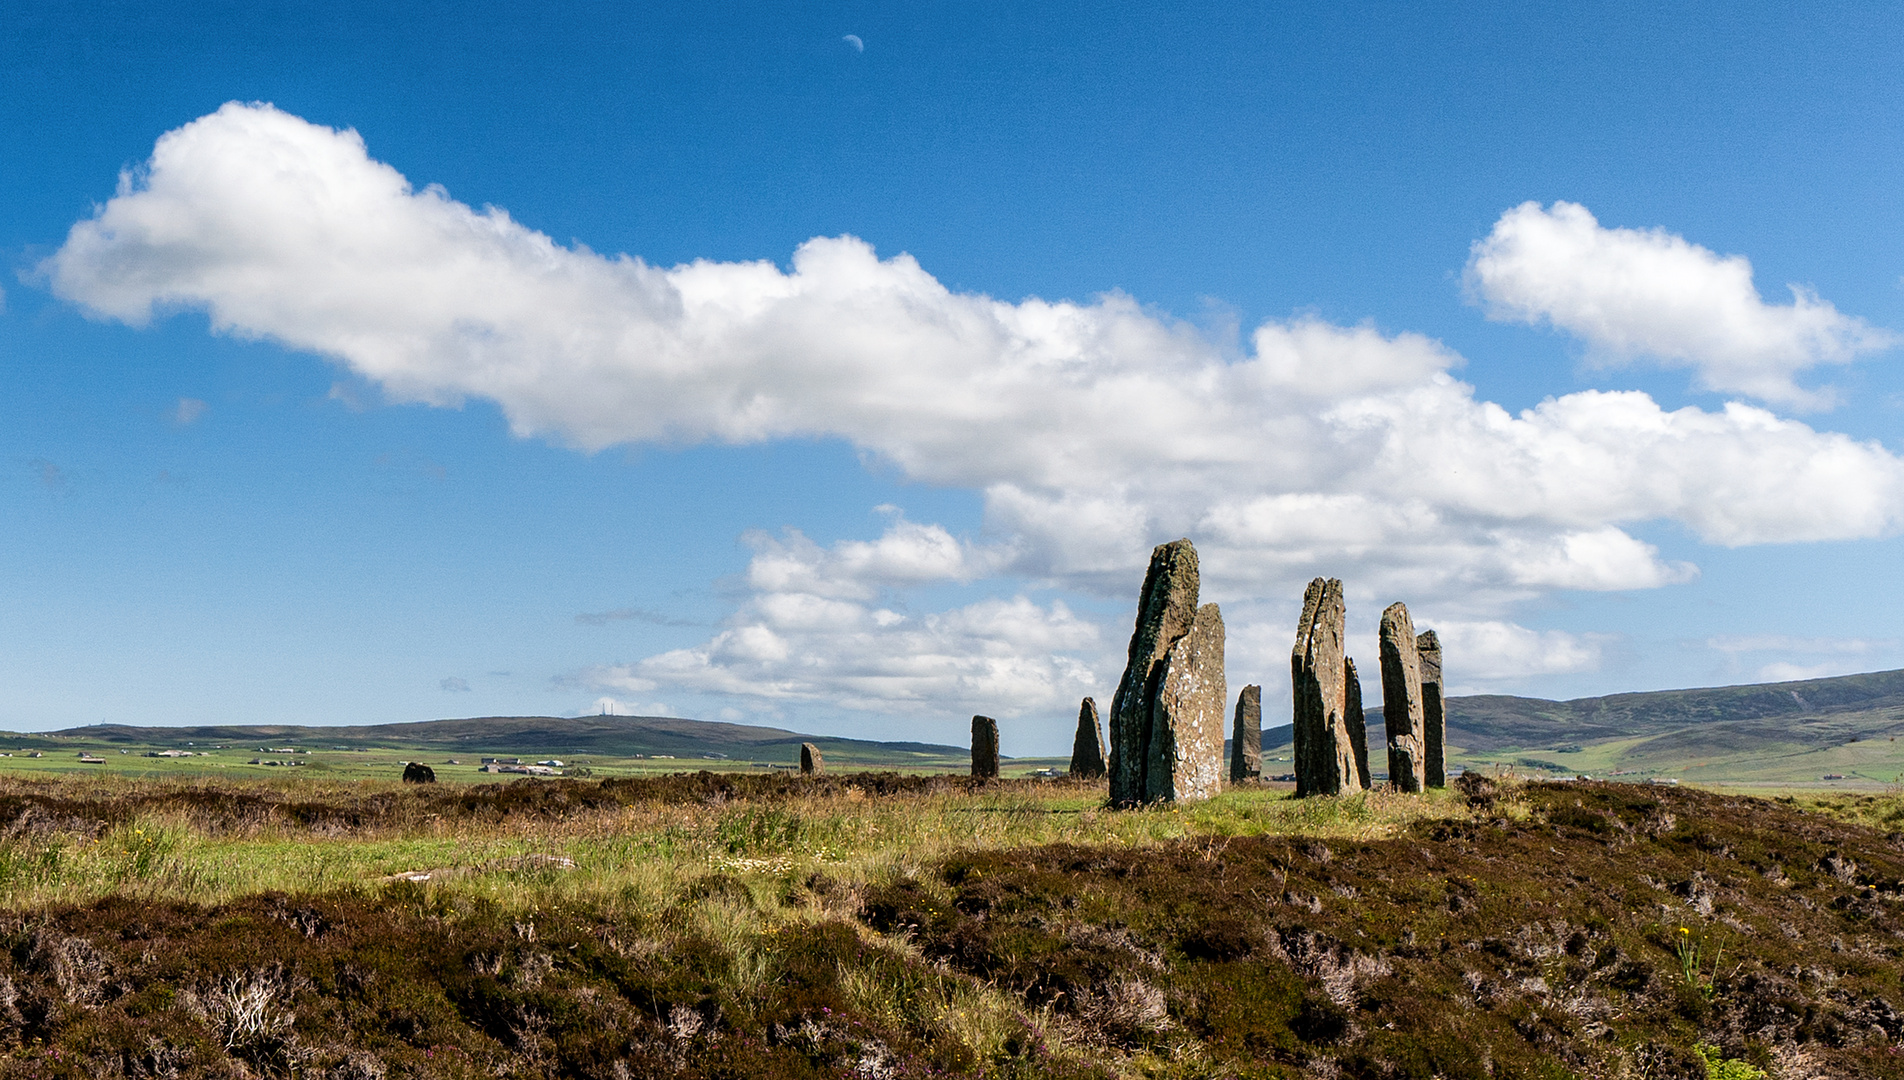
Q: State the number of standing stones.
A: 11